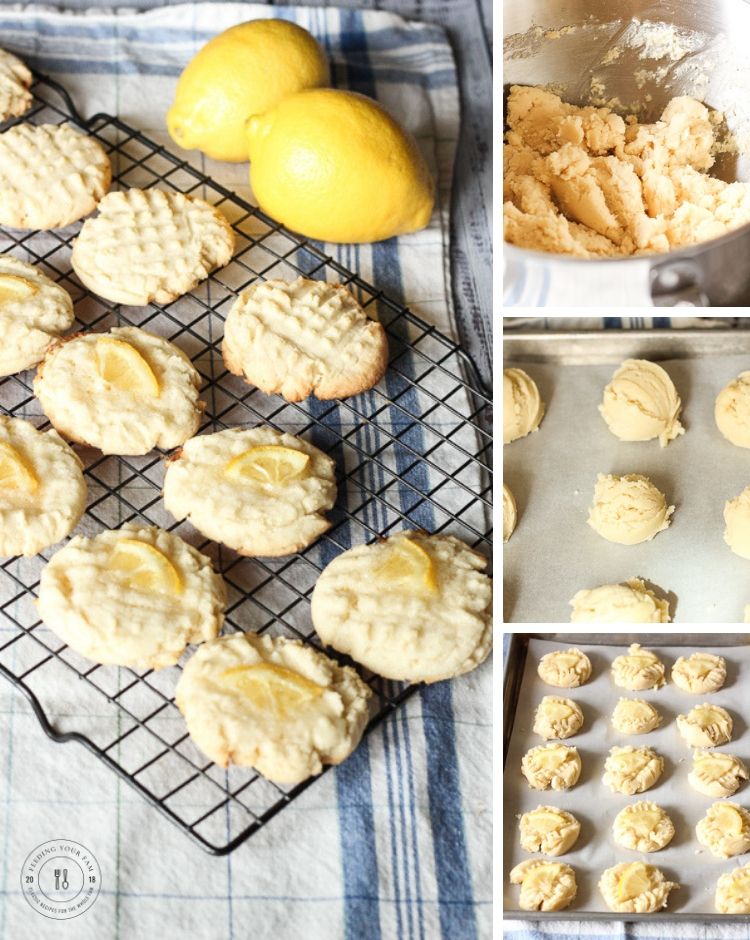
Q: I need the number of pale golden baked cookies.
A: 11